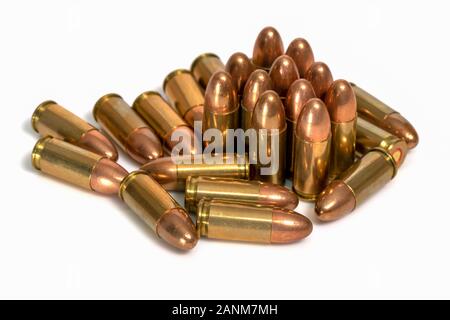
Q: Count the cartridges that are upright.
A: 11